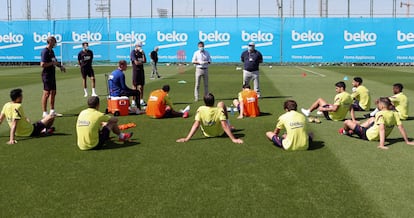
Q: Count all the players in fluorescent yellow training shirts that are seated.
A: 8